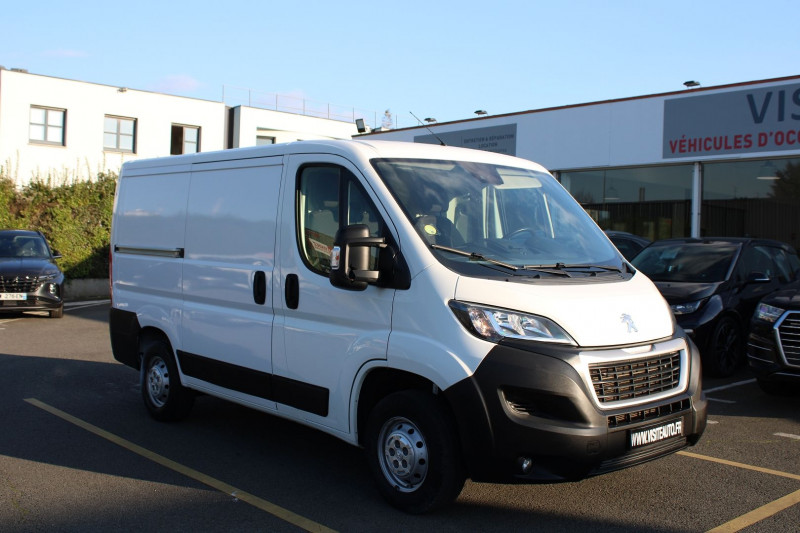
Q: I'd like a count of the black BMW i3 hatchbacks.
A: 1